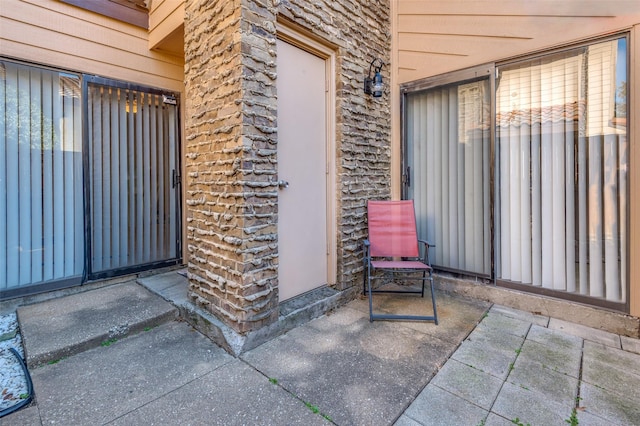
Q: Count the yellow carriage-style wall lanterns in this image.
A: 0